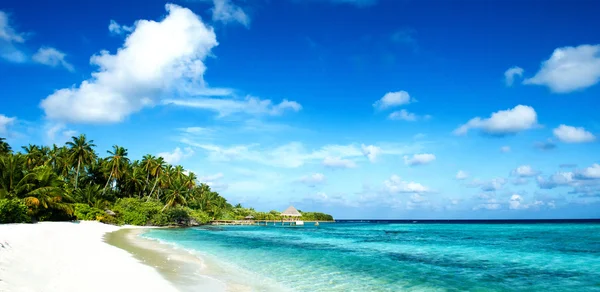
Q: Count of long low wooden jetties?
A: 1